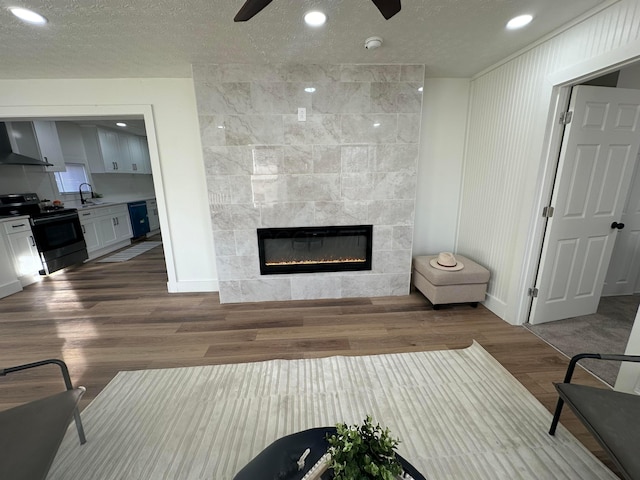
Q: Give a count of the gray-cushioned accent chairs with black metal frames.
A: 2